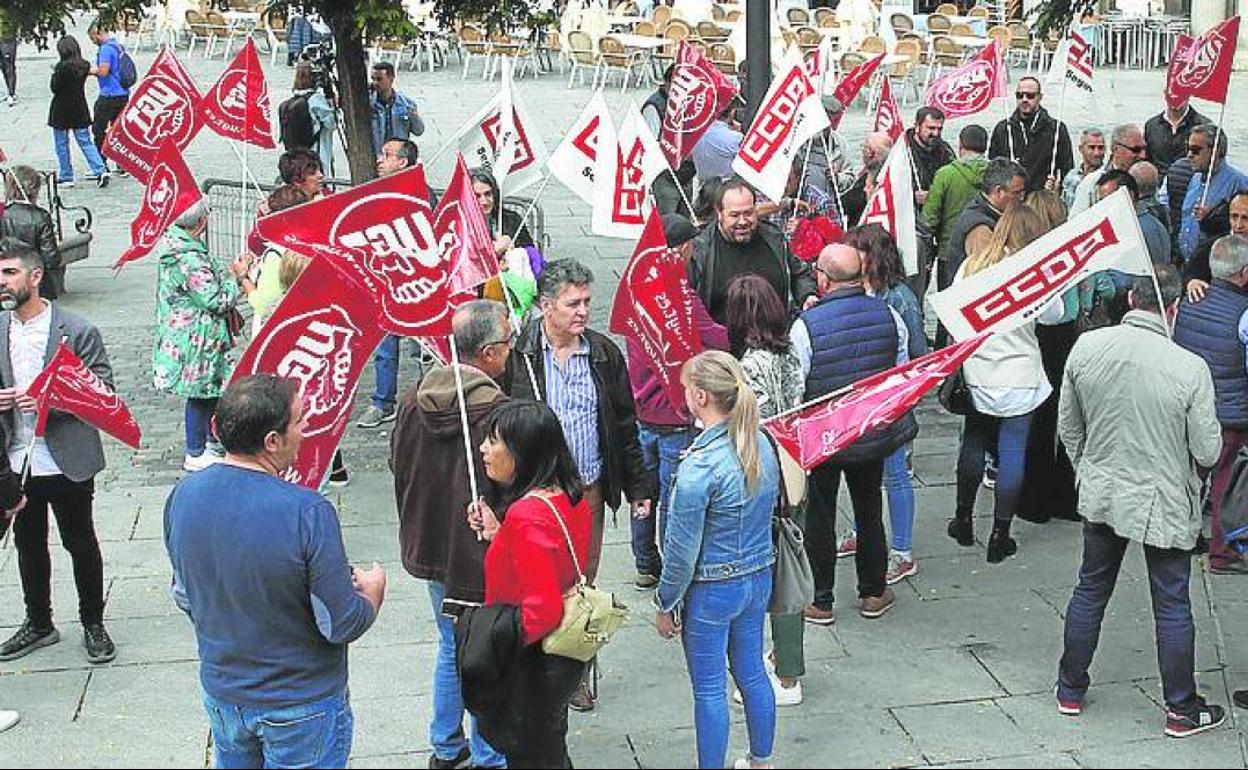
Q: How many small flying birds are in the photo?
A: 0